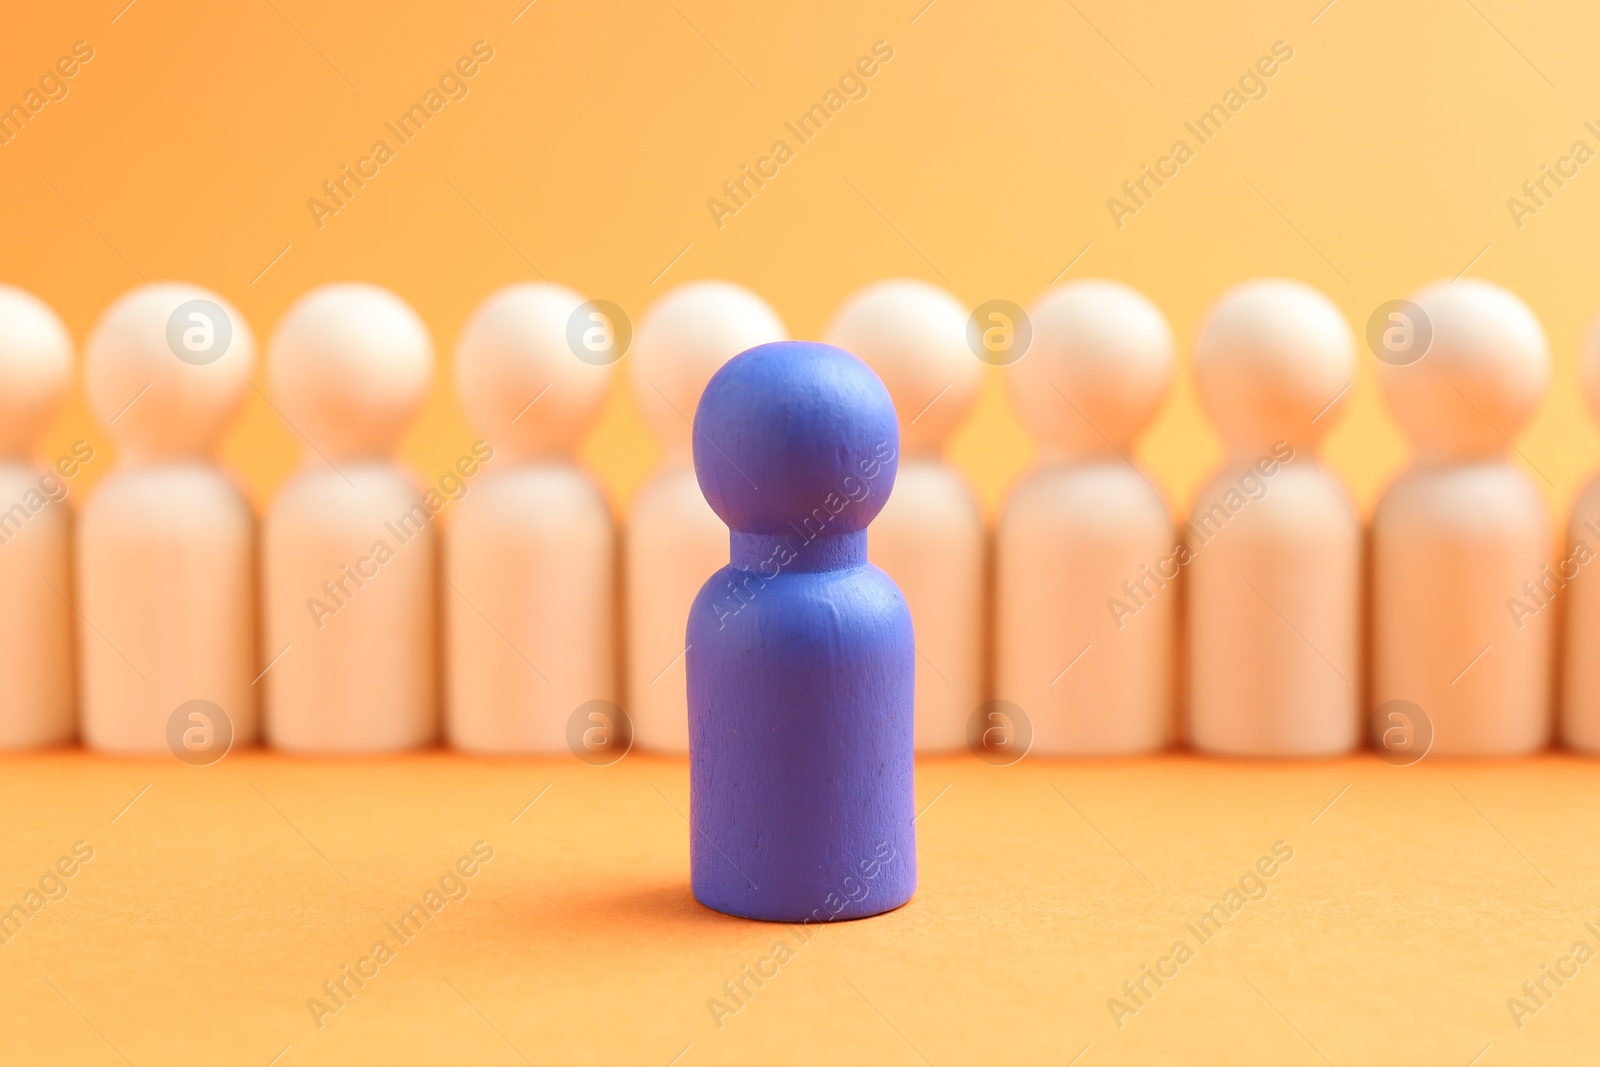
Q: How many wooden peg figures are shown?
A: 11